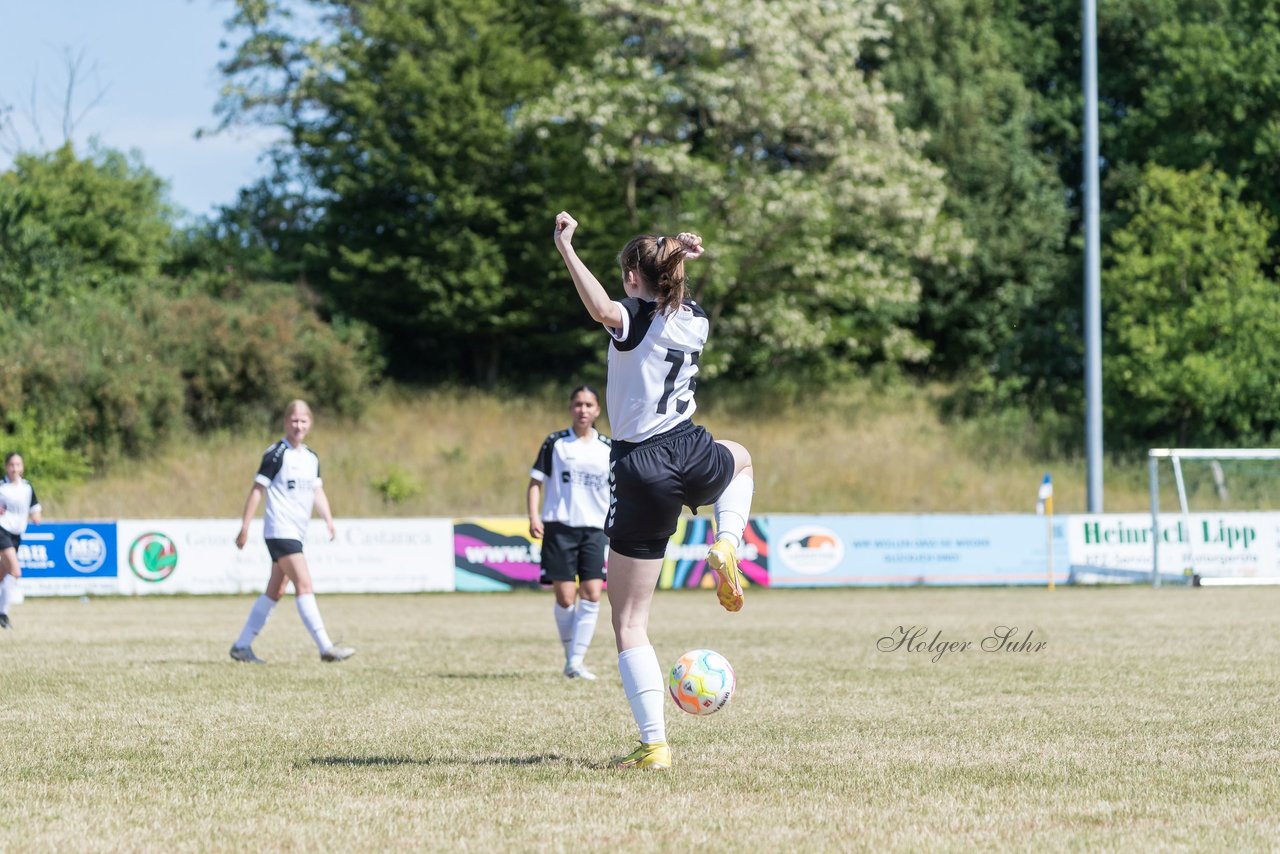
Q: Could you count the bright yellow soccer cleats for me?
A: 2